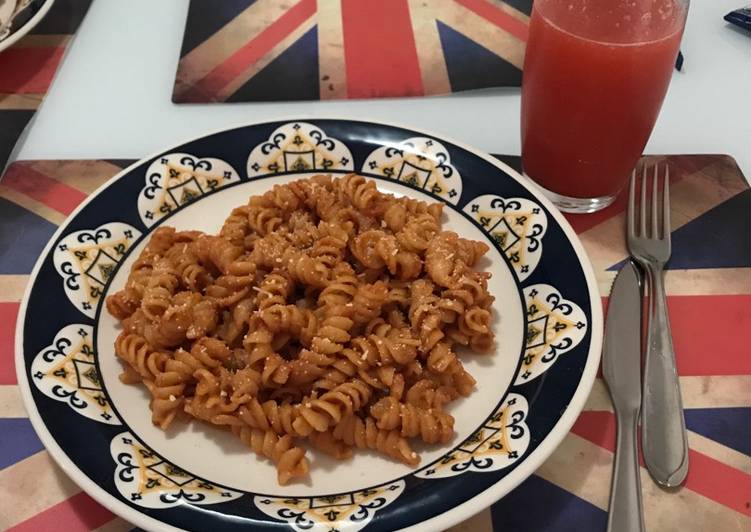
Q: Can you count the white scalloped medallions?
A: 10